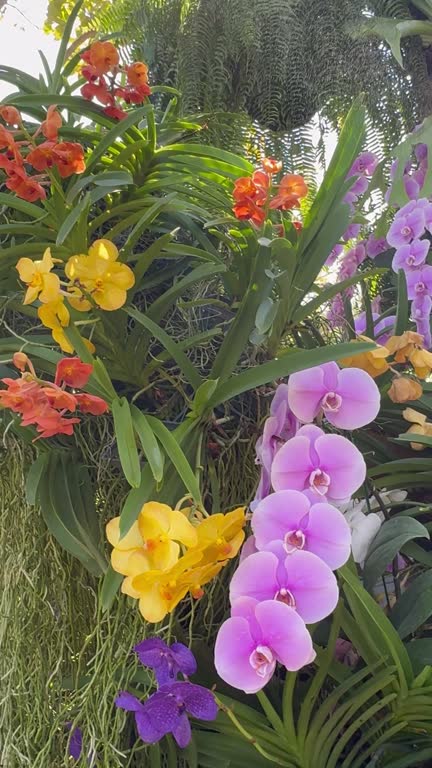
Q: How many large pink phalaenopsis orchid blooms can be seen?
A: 5